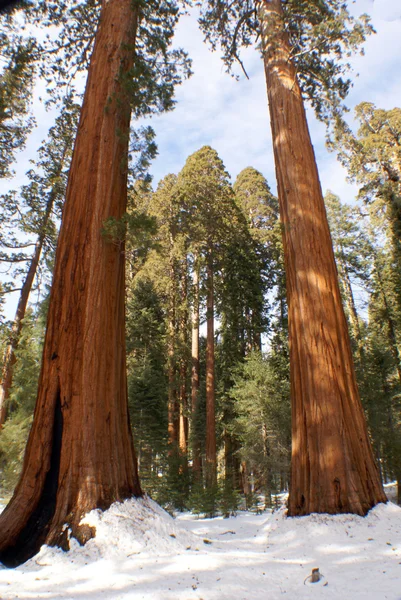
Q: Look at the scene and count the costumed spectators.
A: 0